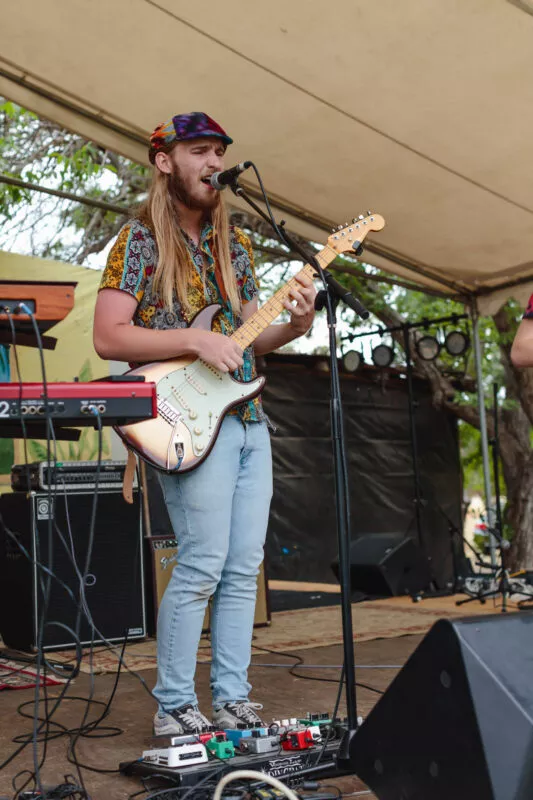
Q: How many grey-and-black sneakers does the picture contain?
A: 2